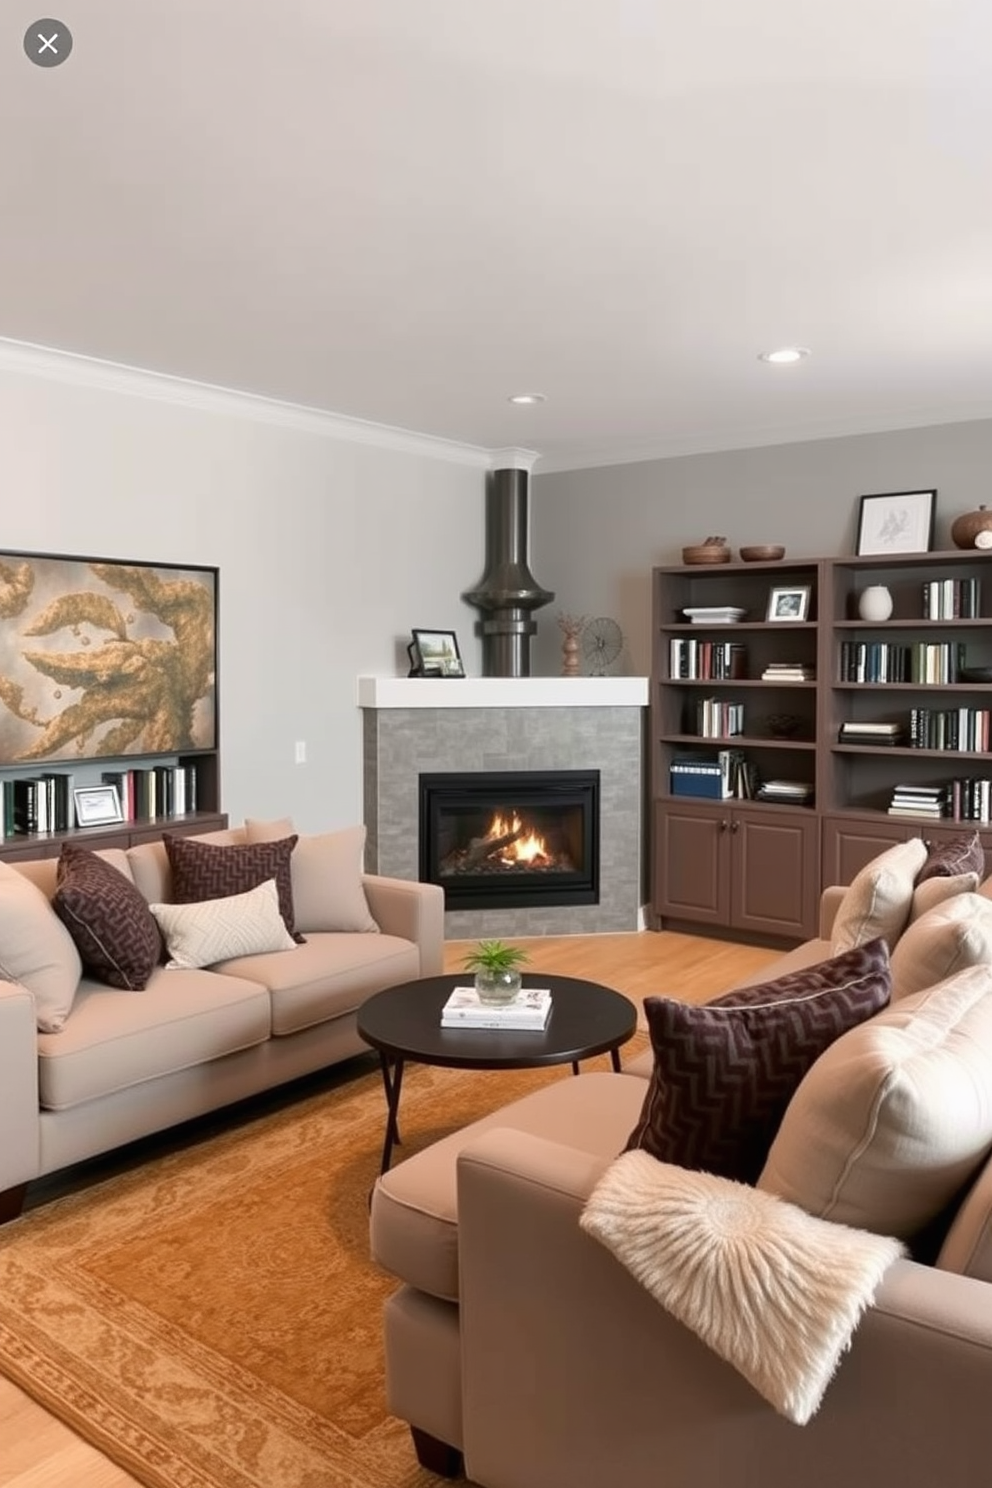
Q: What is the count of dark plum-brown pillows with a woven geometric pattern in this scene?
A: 4